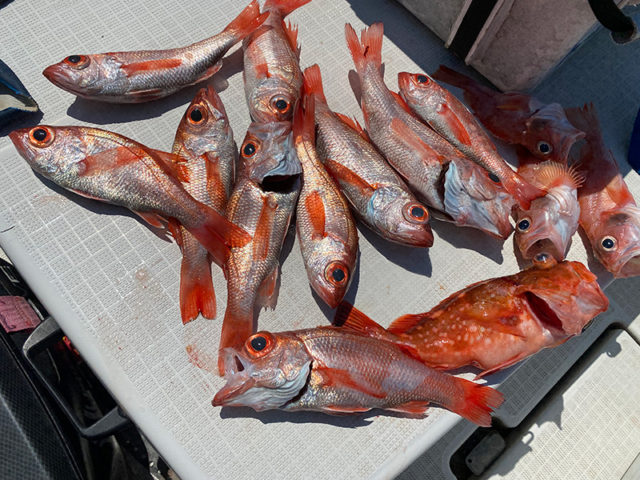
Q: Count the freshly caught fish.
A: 14